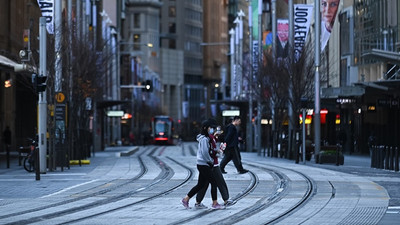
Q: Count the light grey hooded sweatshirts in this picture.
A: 1